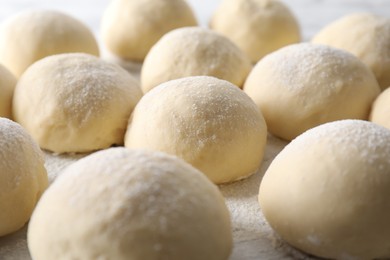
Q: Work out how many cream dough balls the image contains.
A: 13